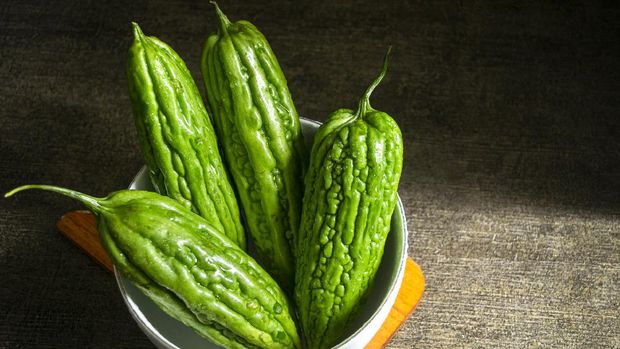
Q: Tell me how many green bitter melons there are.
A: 4